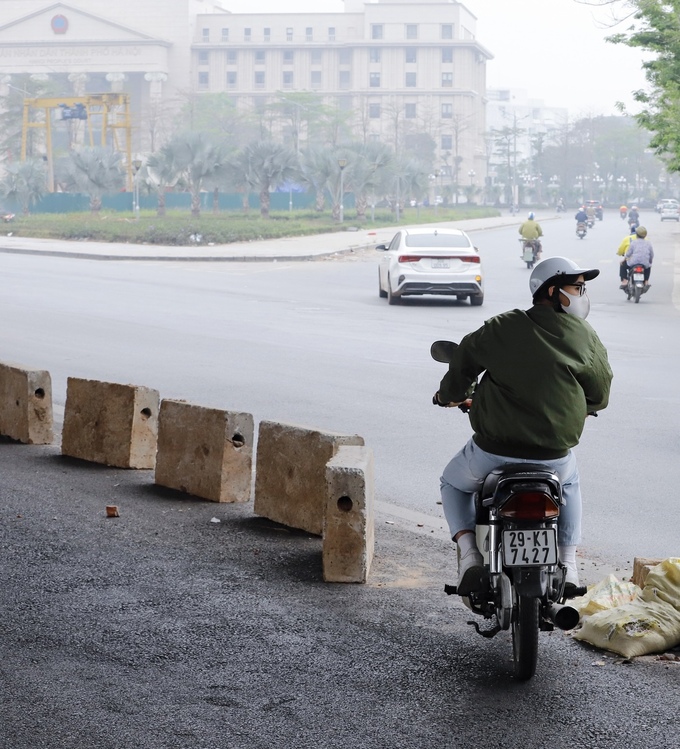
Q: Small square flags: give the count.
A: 0